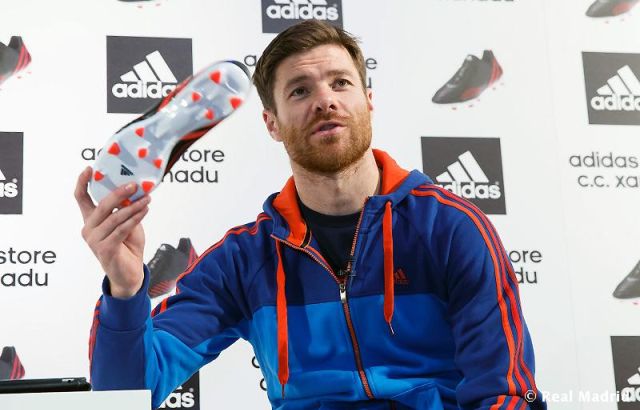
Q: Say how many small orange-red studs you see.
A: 11